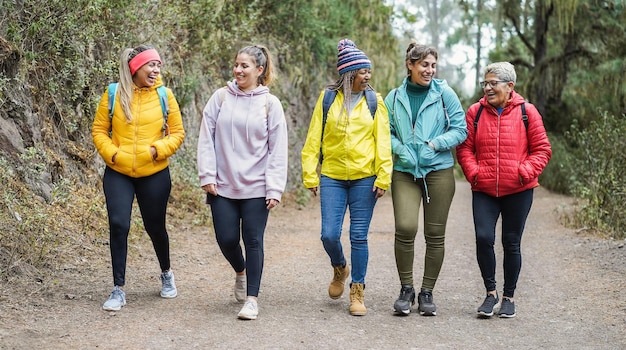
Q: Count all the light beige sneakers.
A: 2